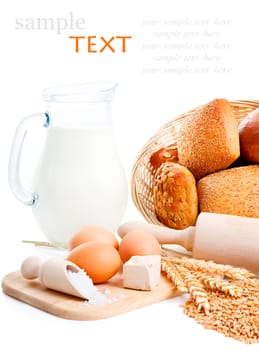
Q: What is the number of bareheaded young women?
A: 0